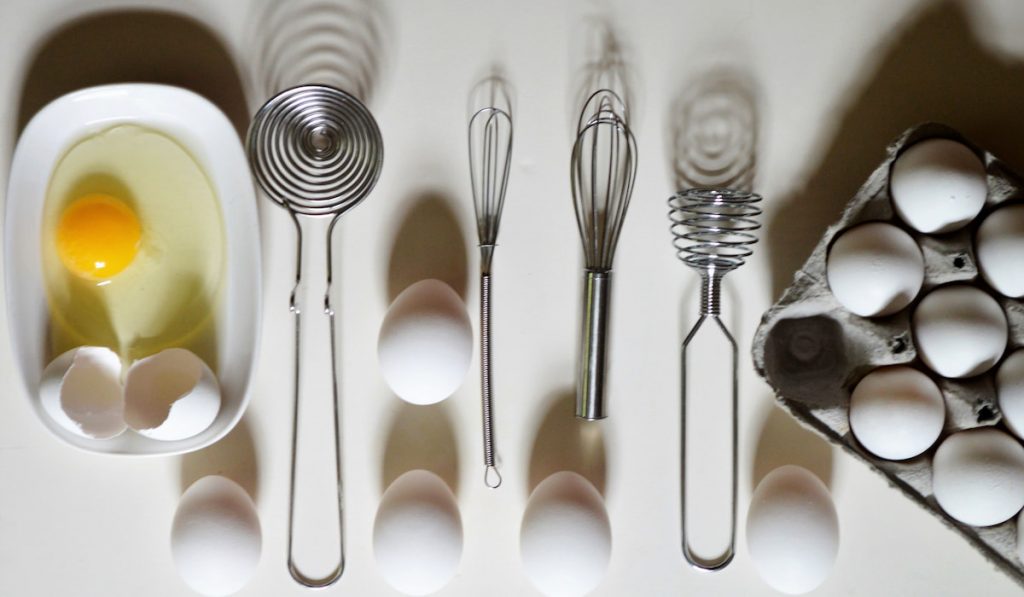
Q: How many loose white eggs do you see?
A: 5